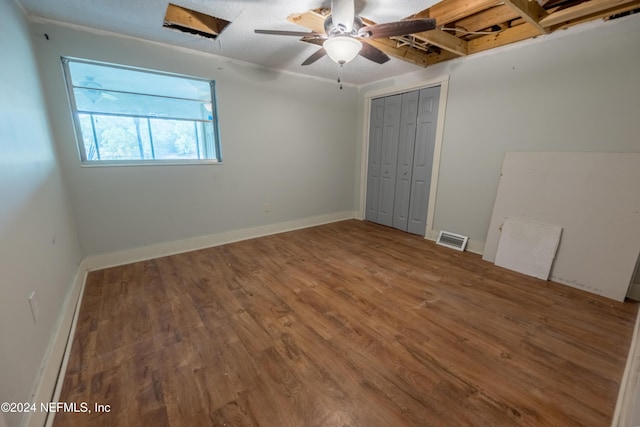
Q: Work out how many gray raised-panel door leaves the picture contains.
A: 4